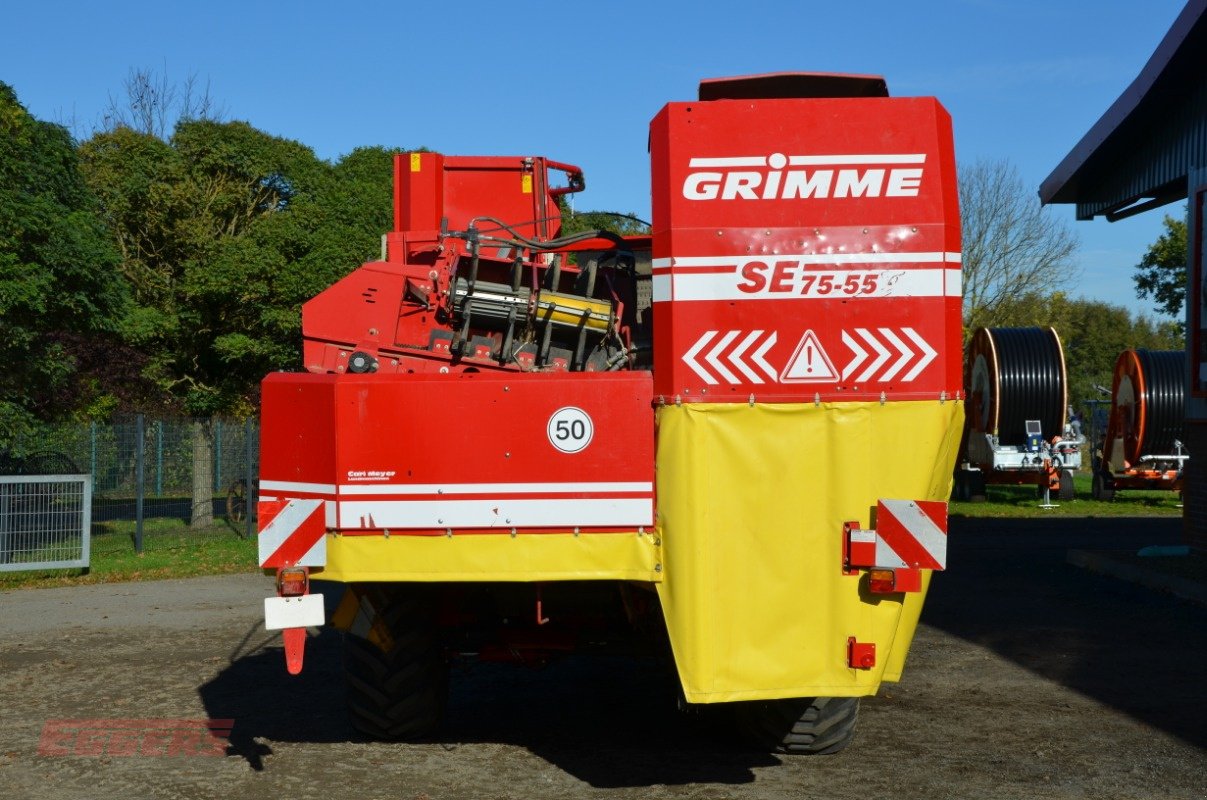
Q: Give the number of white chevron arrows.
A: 8